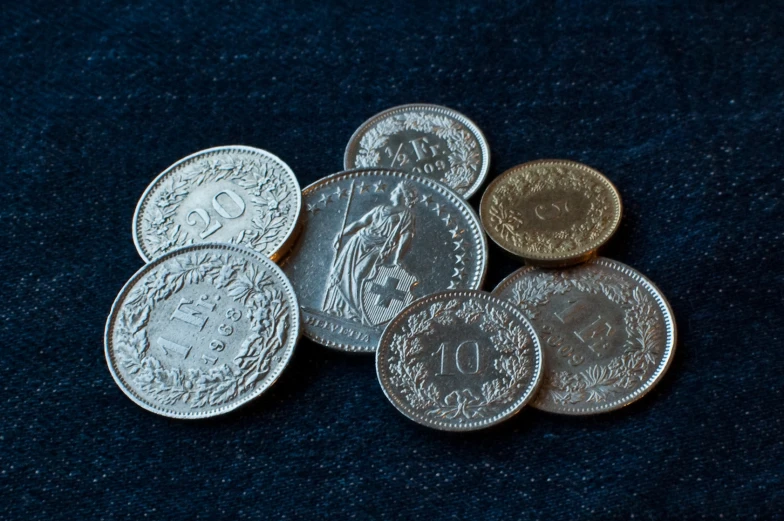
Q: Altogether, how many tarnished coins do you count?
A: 1